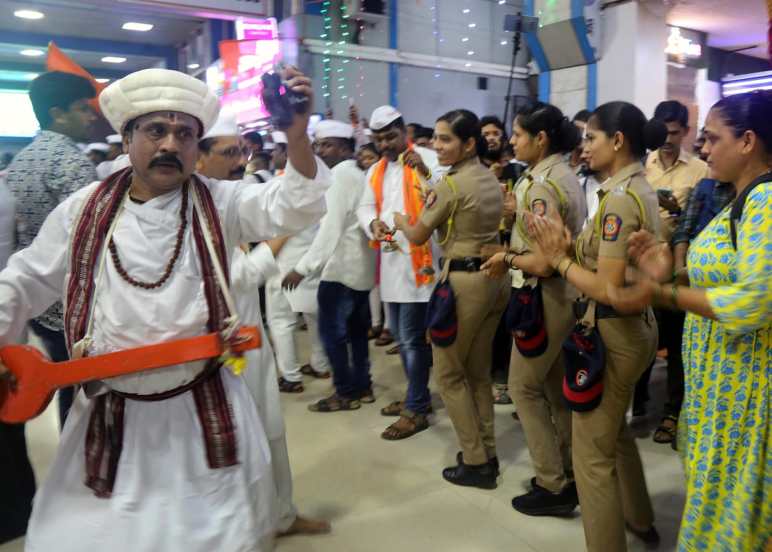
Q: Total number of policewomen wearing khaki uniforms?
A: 3